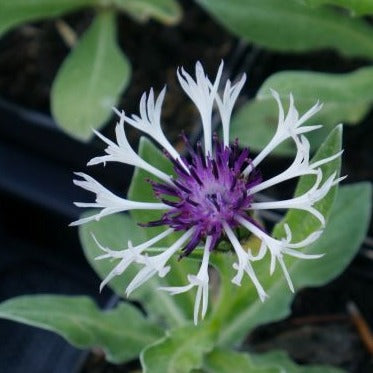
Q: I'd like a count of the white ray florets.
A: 13